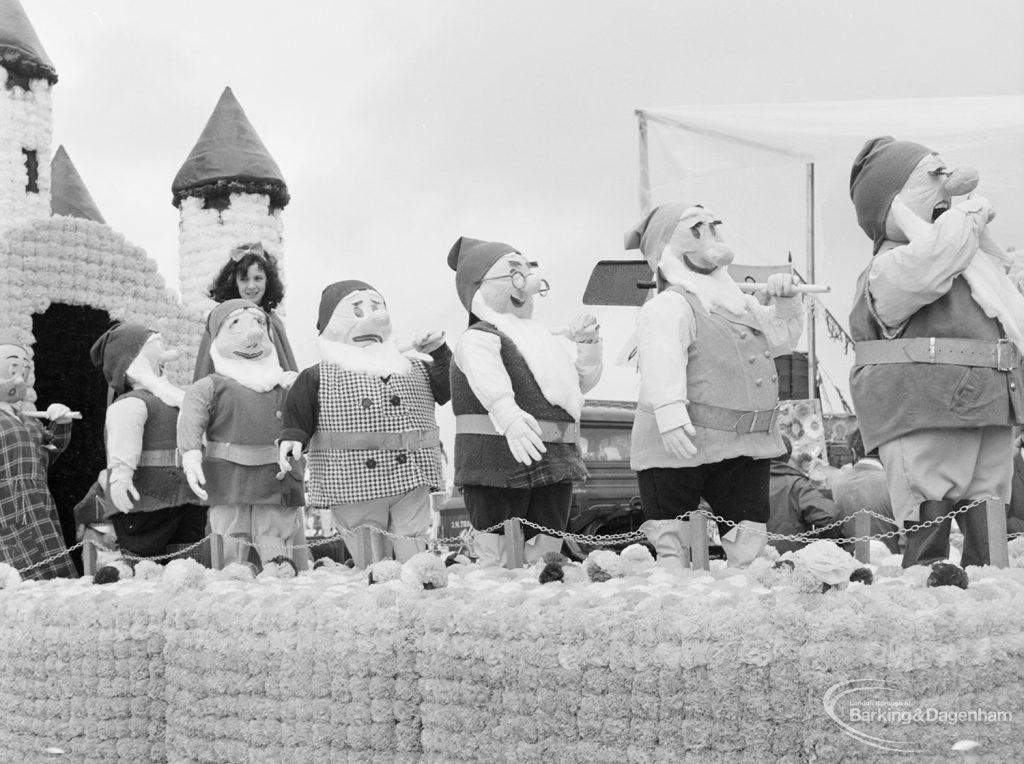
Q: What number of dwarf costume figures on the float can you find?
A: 7